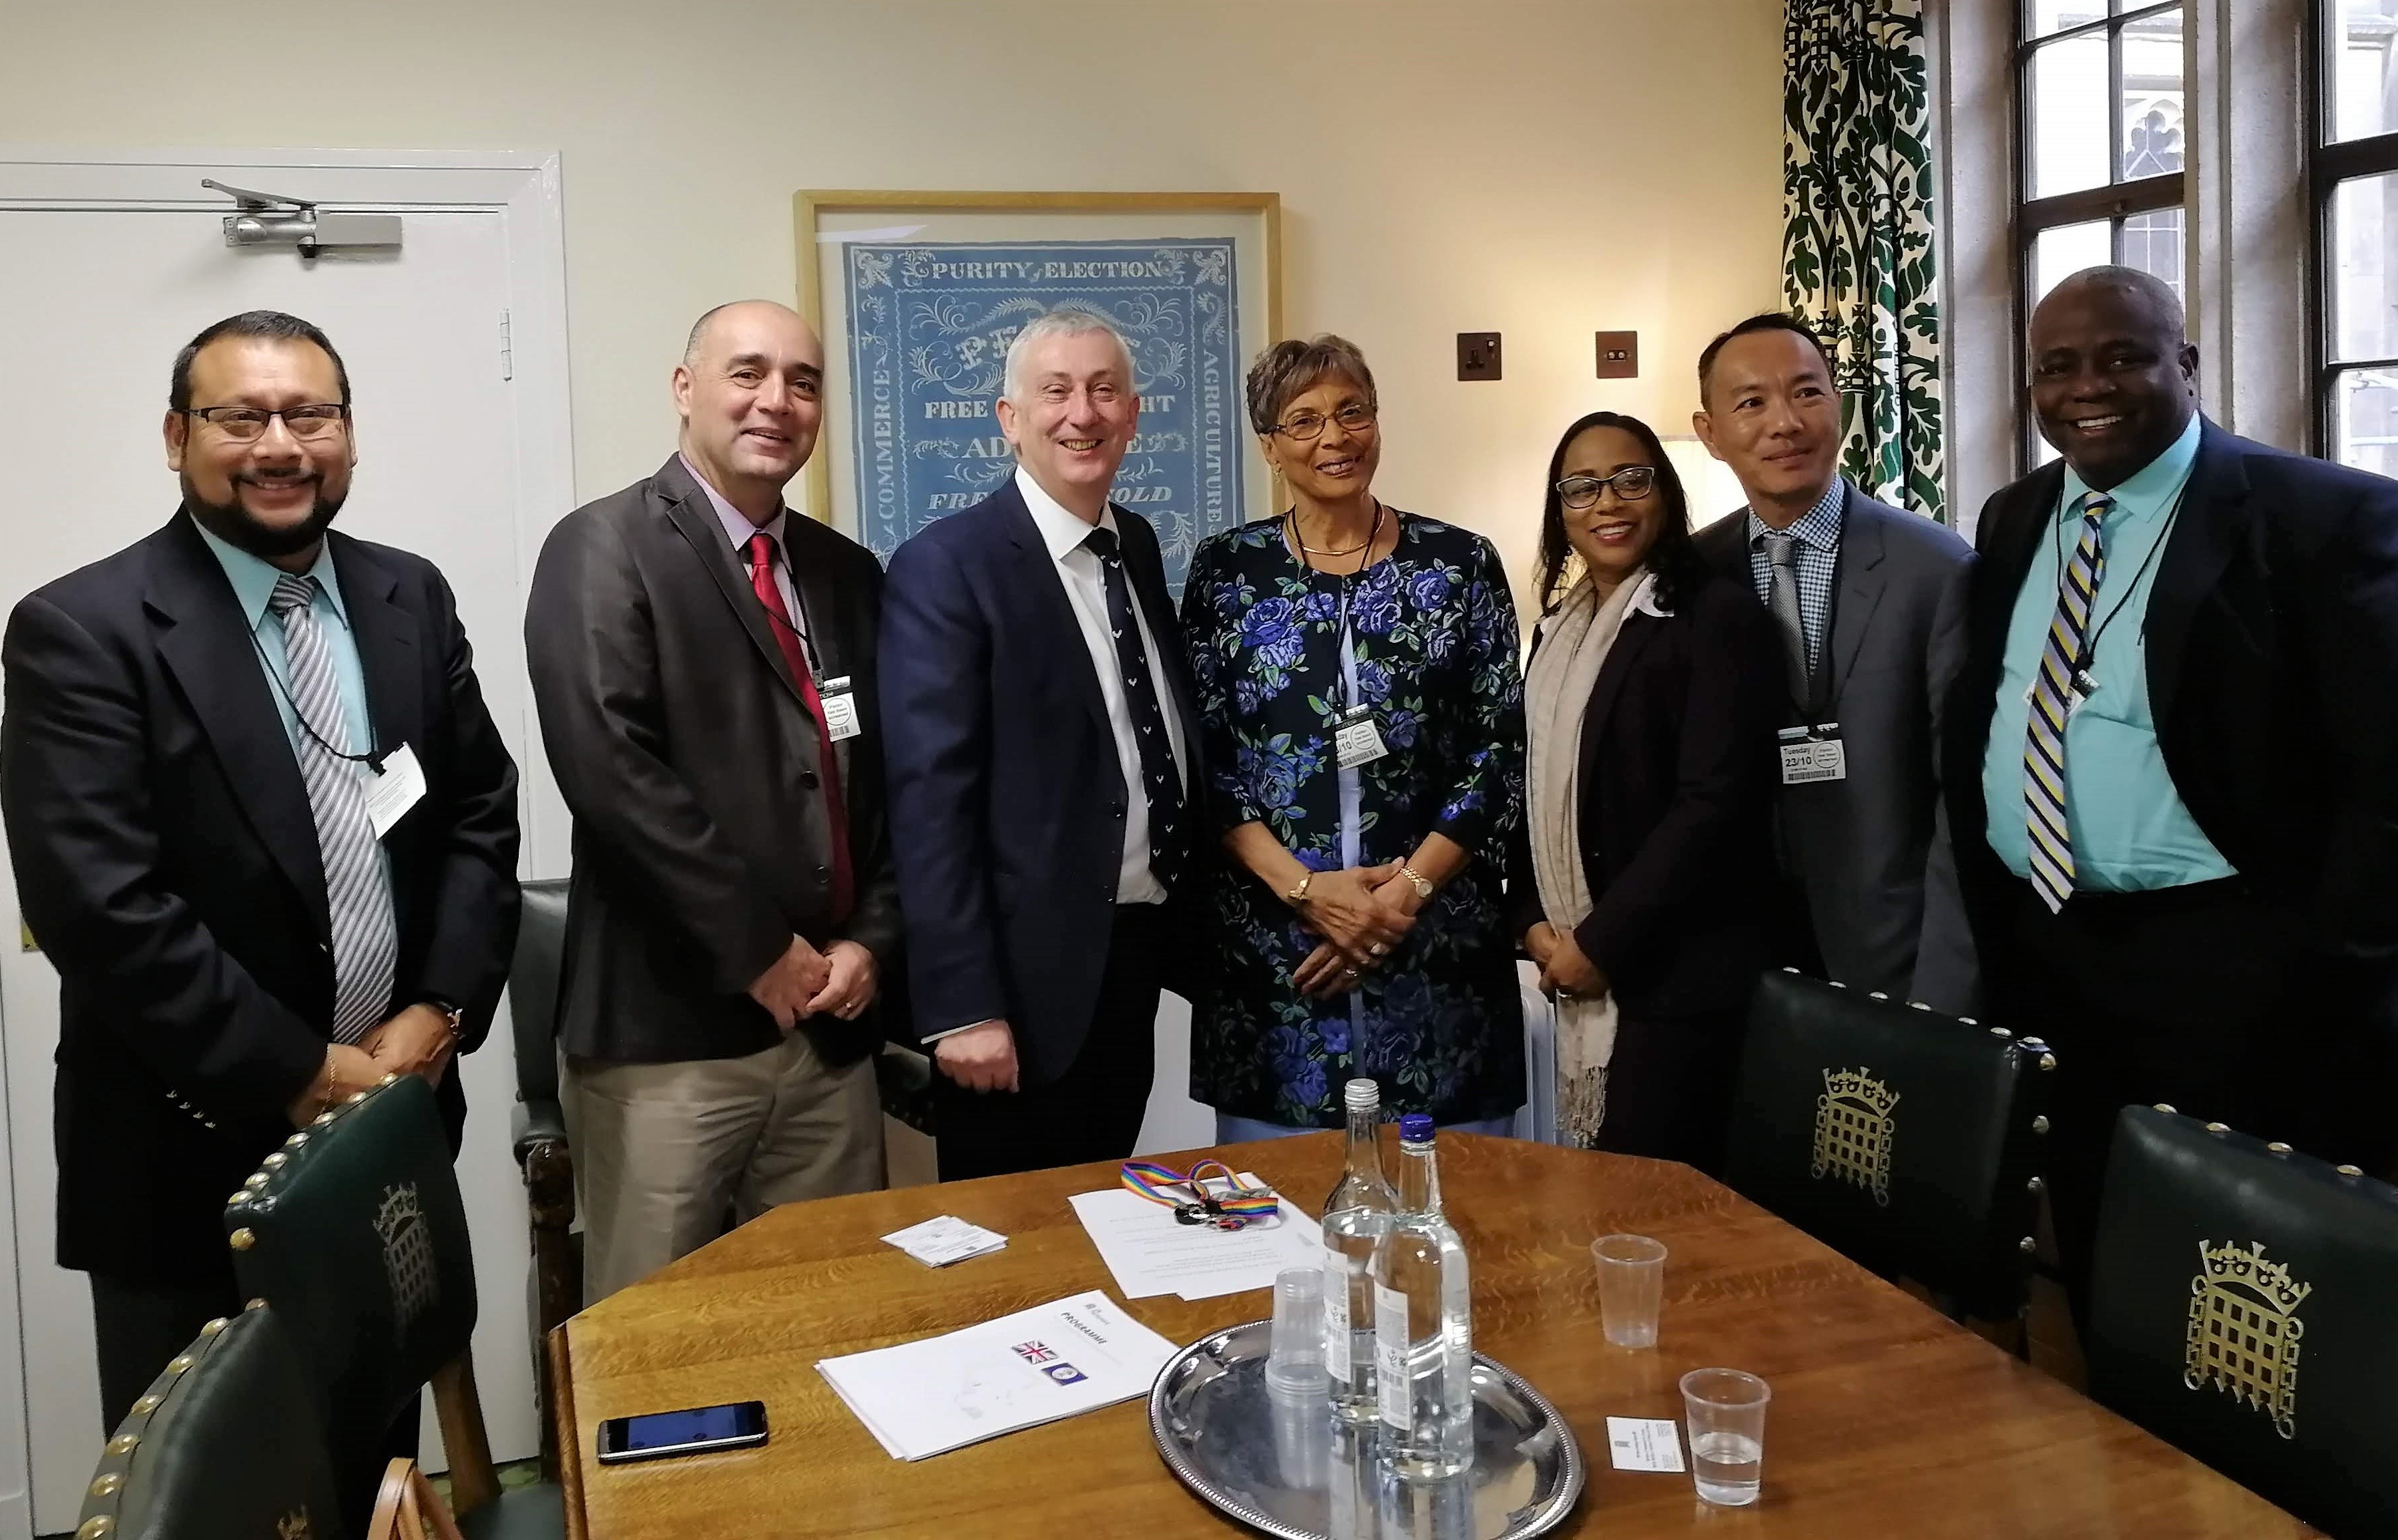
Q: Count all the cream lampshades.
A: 1